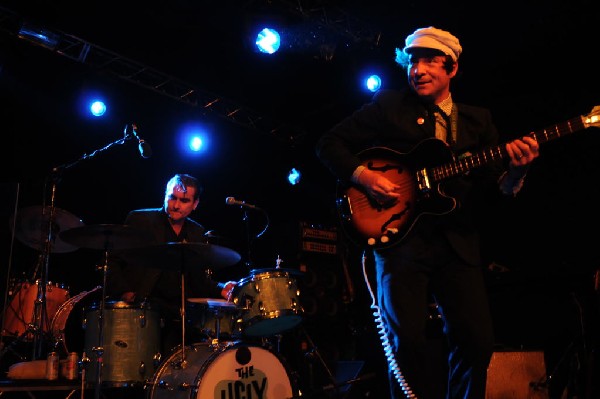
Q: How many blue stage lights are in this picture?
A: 5